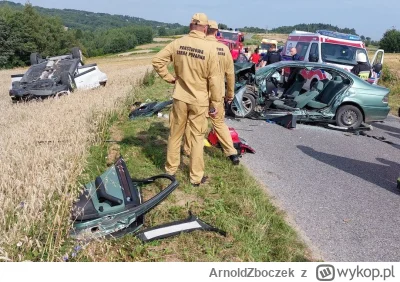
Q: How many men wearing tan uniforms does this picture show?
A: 2